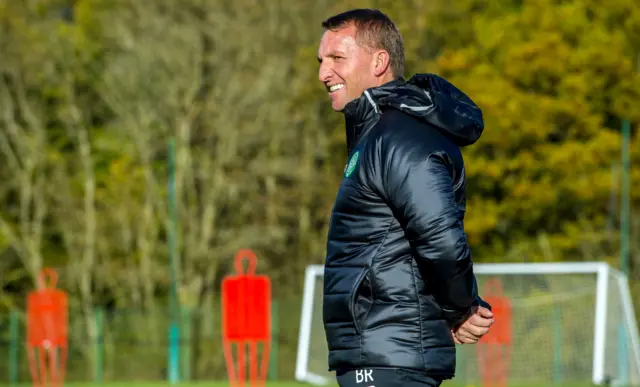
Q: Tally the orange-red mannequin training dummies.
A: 3